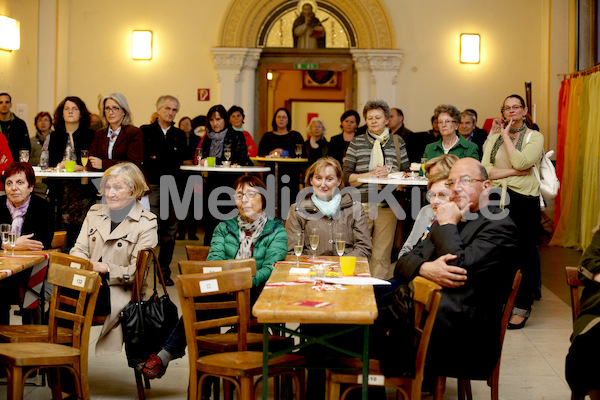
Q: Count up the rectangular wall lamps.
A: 3